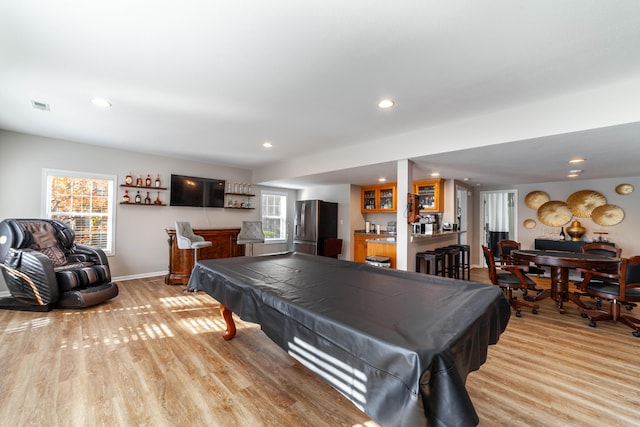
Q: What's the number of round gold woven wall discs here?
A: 6